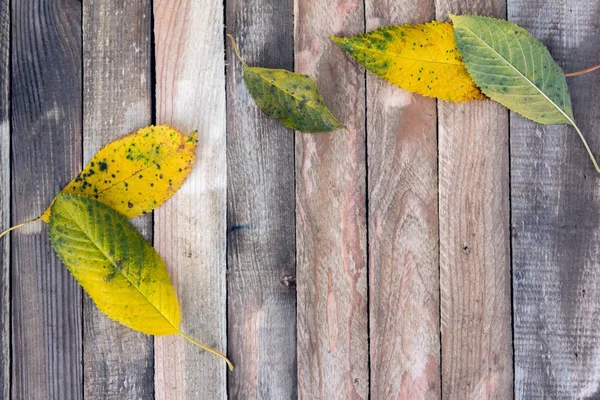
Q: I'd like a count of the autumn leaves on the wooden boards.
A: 5